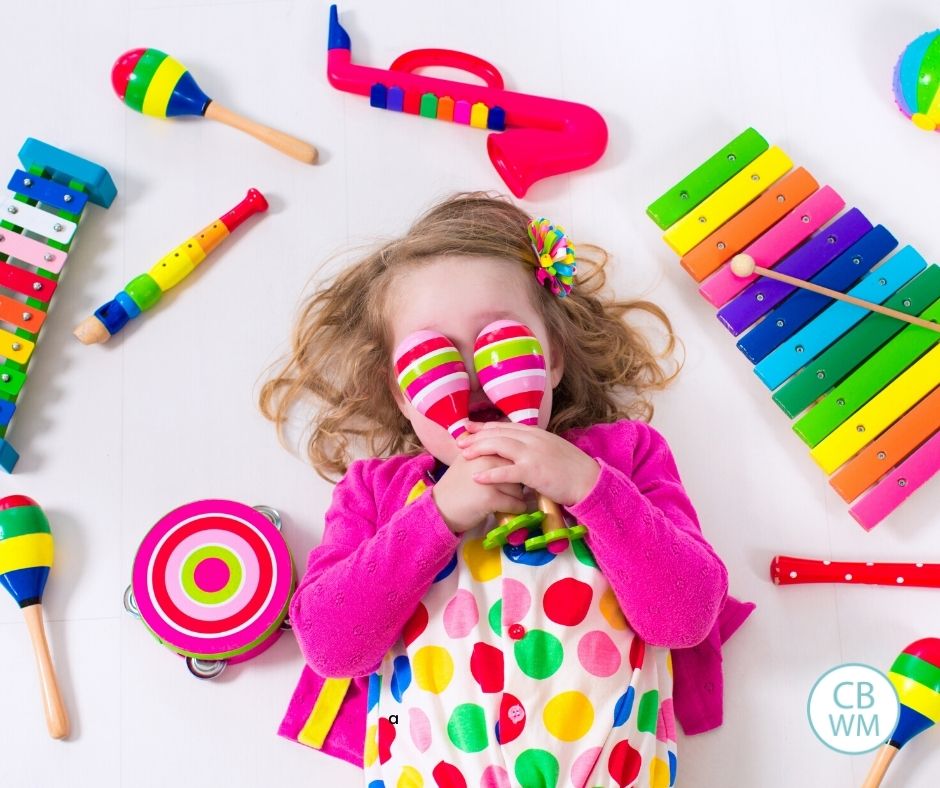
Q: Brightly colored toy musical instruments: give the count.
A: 11